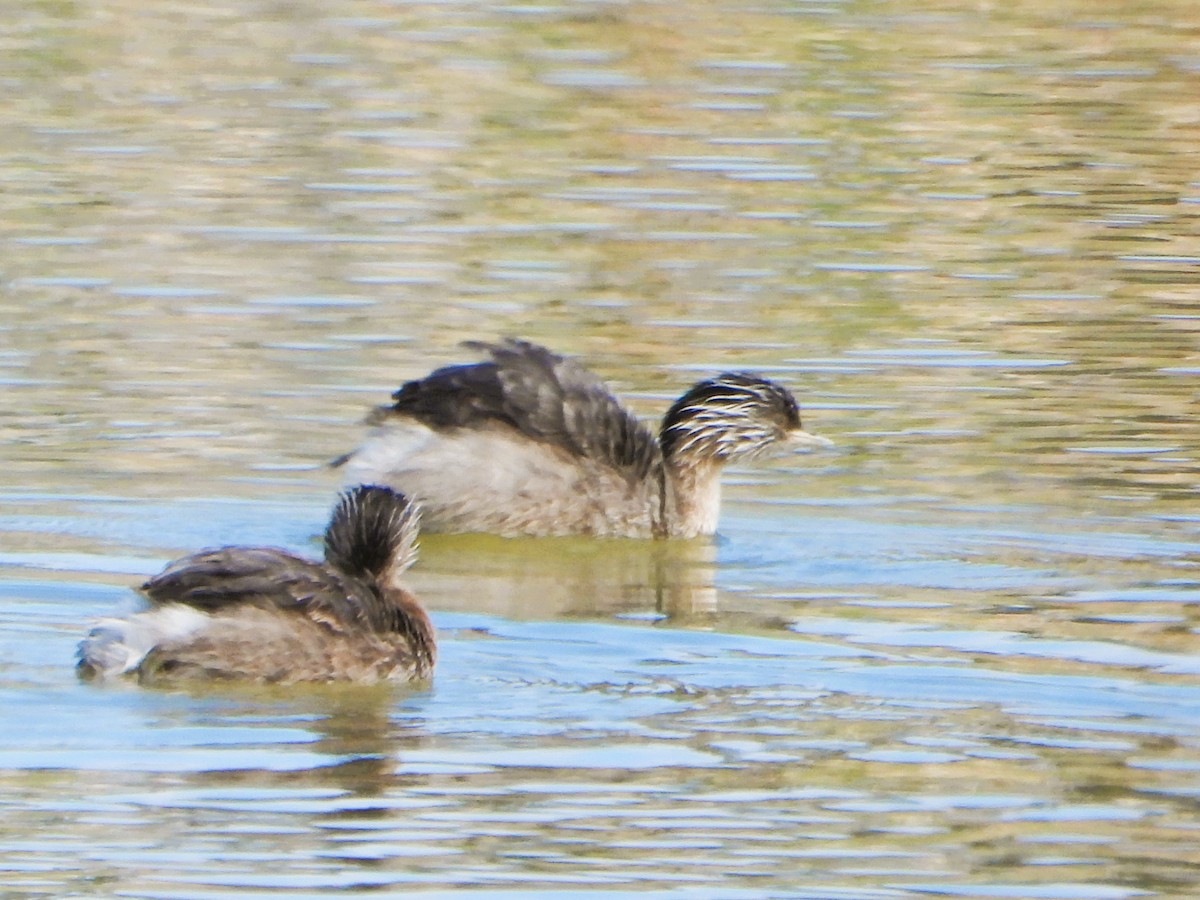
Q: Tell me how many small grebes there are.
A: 2